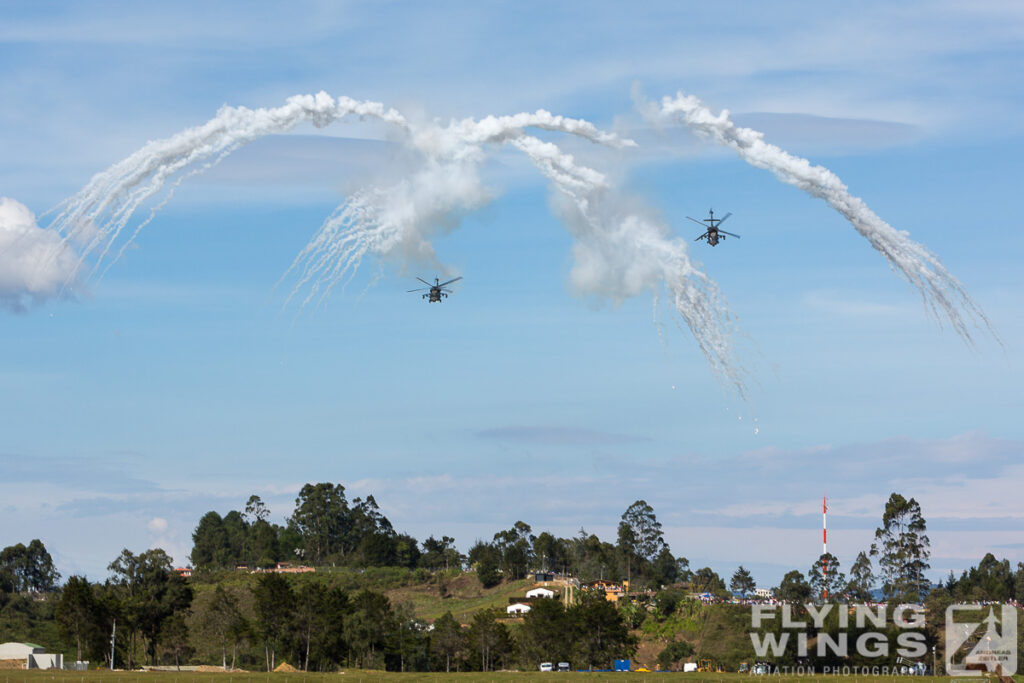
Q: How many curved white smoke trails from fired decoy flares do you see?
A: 4